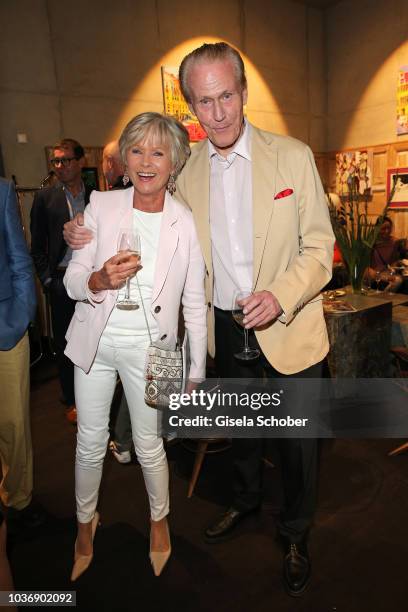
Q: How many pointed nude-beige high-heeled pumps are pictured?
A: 2